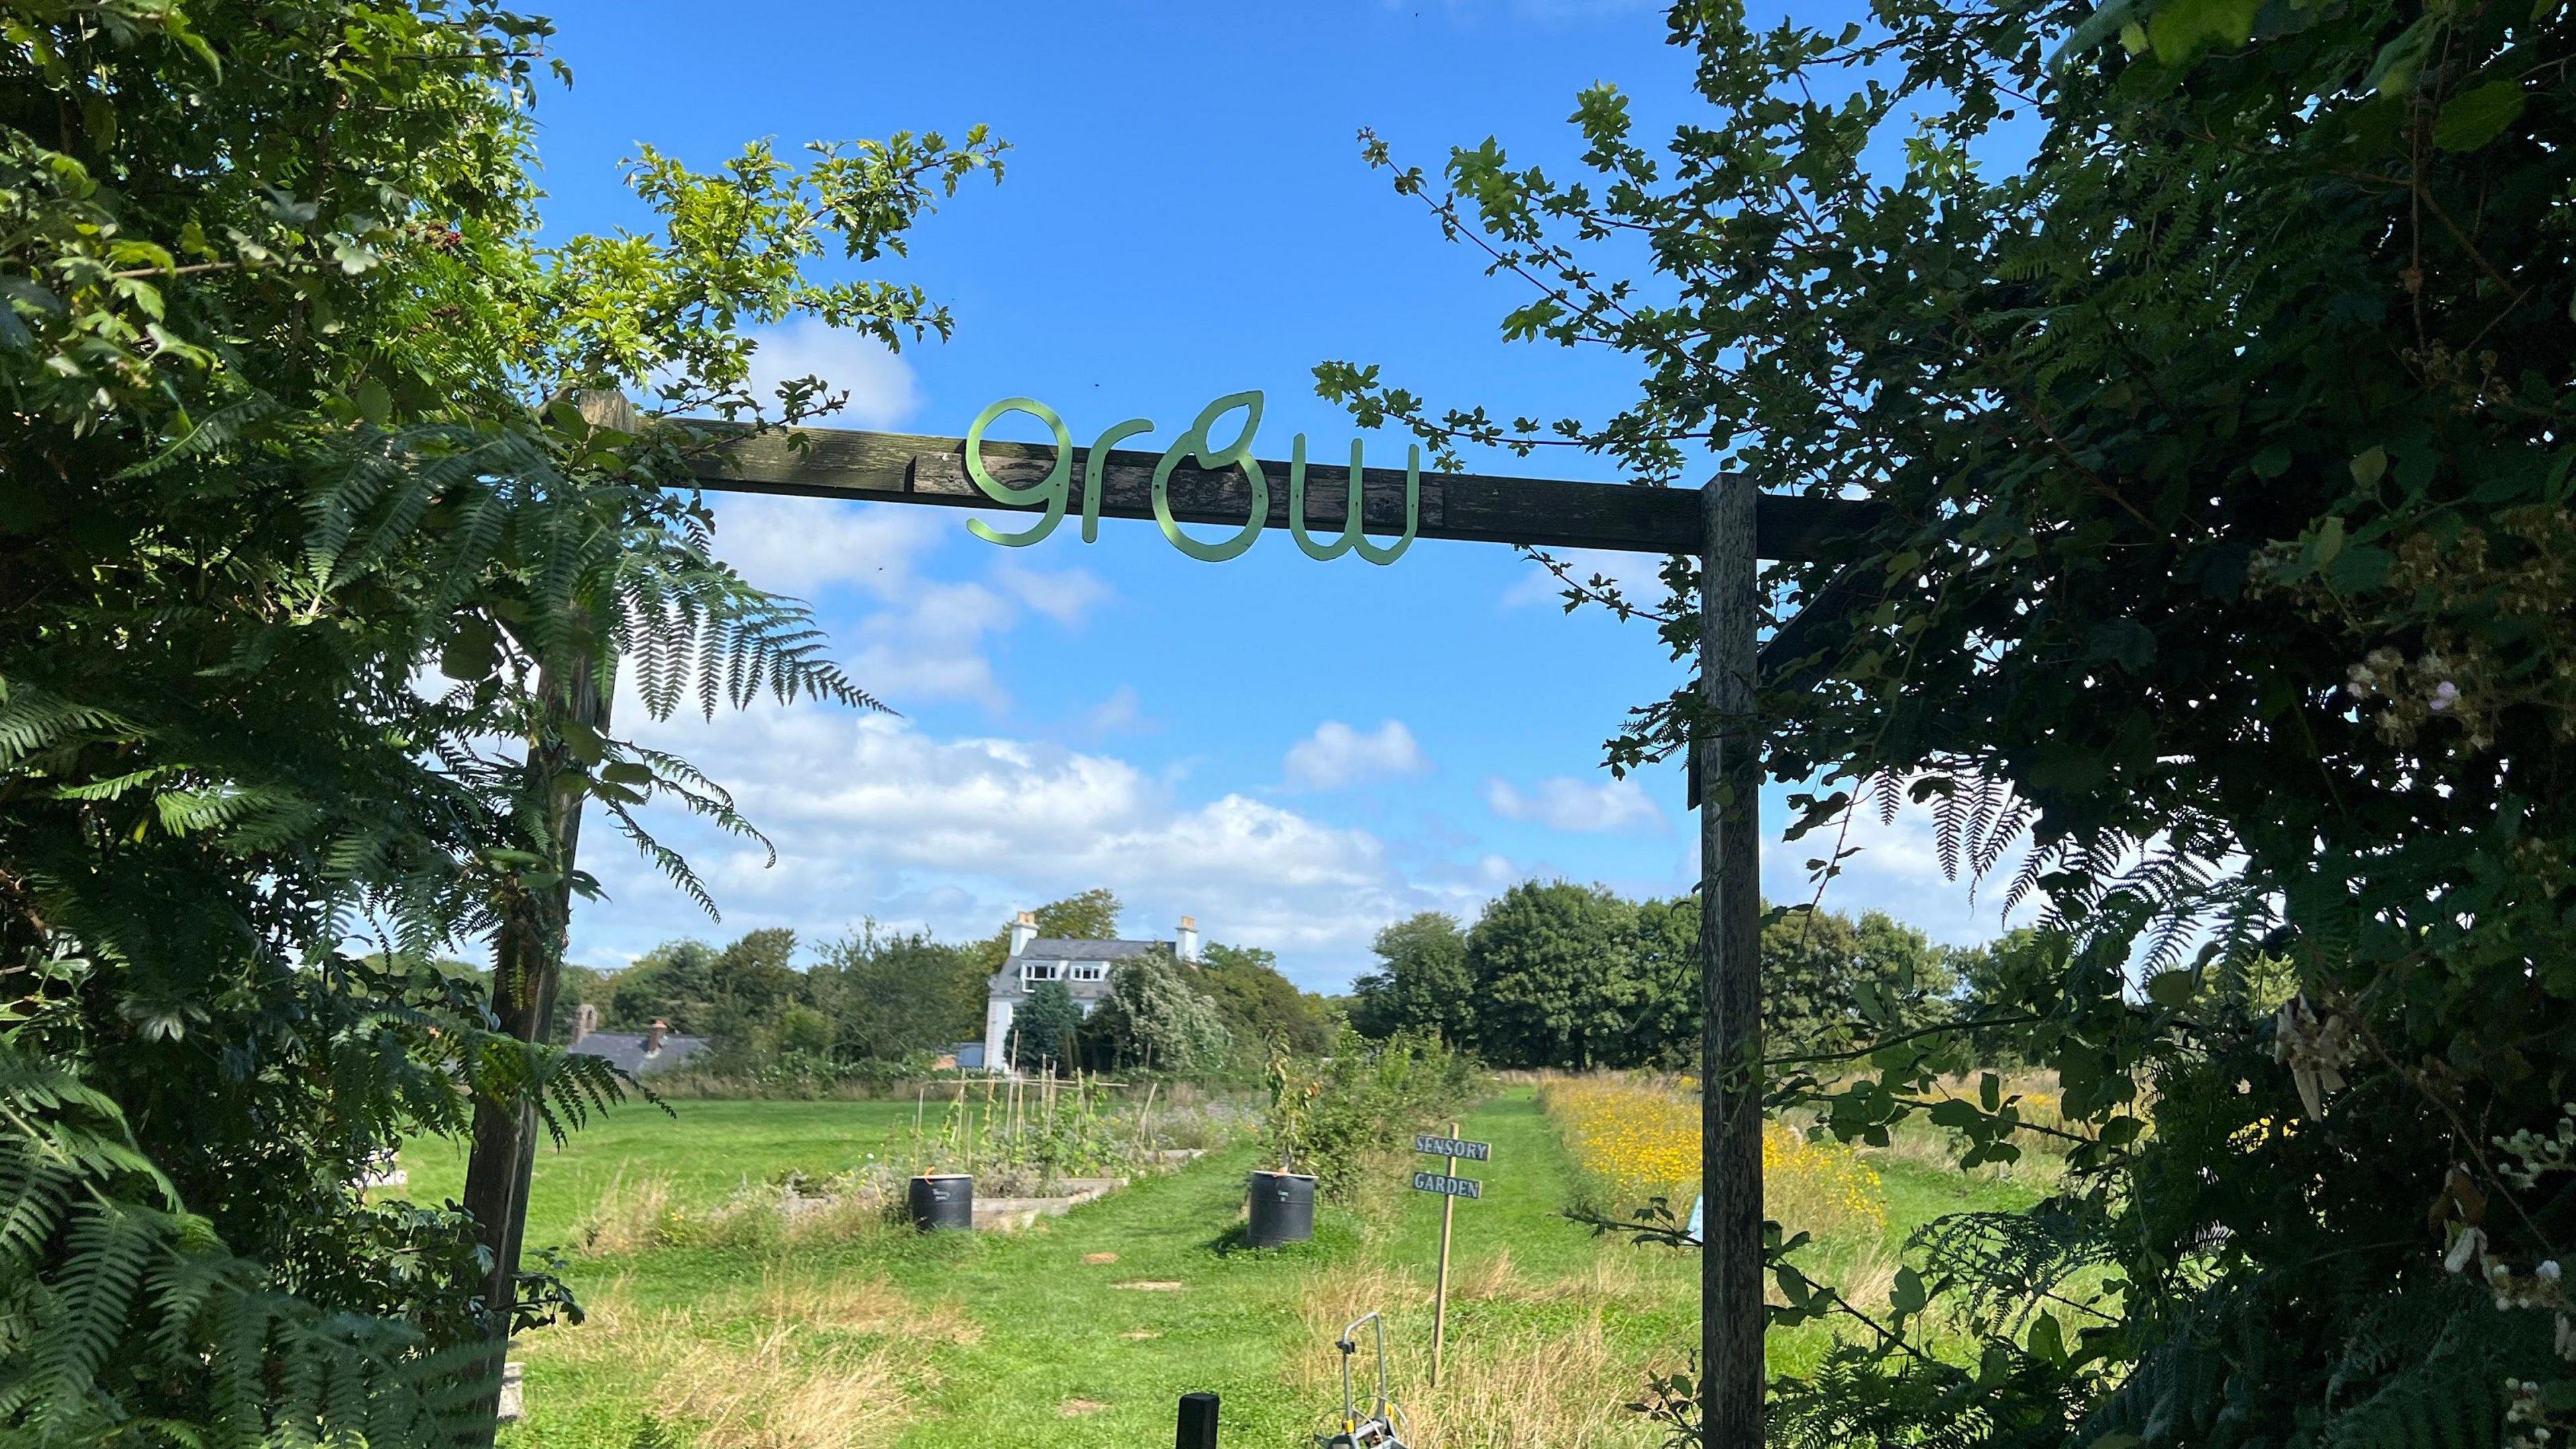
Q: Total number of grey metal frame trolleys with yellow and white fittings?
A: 1